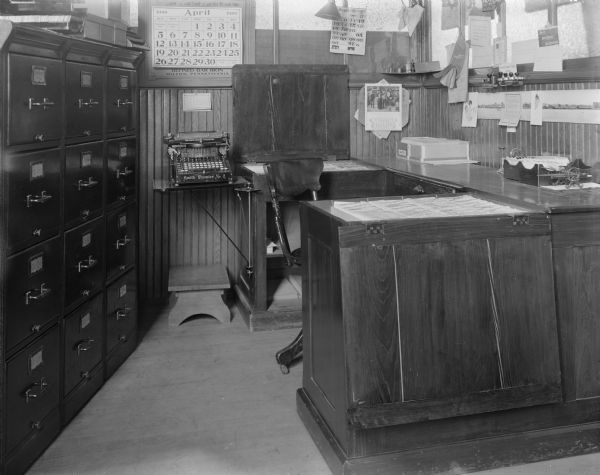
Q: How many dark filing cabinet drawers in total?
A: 12